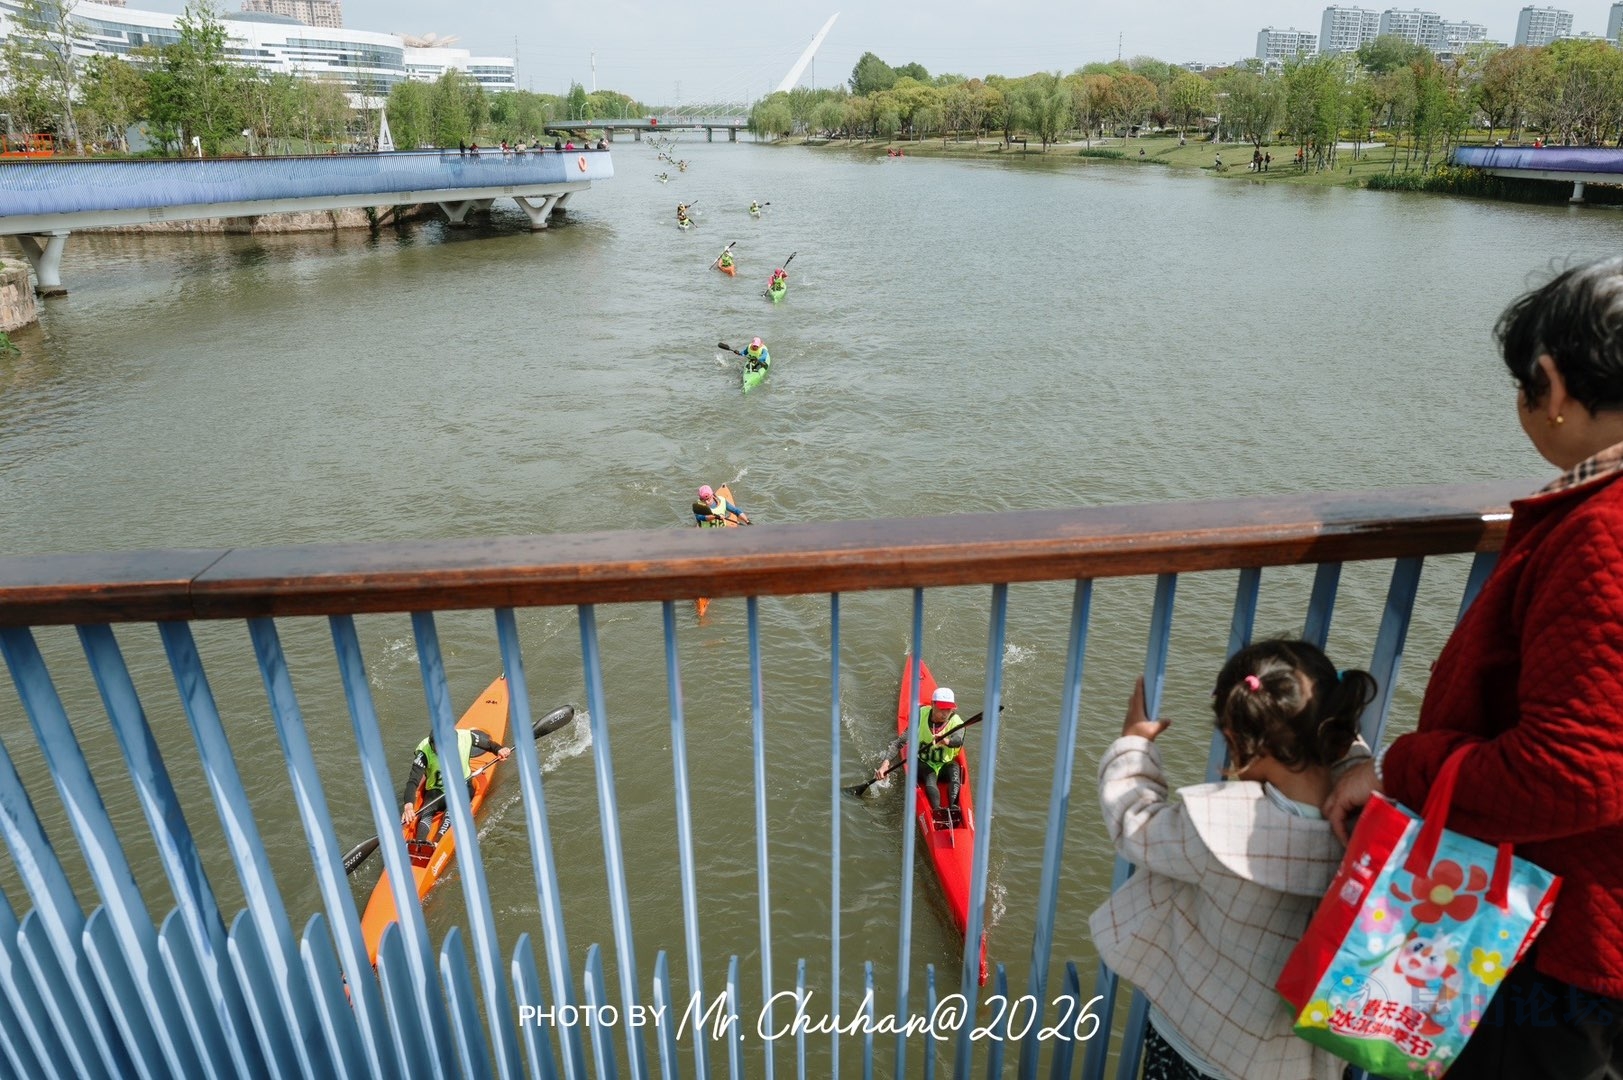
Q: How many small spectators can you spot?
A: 1